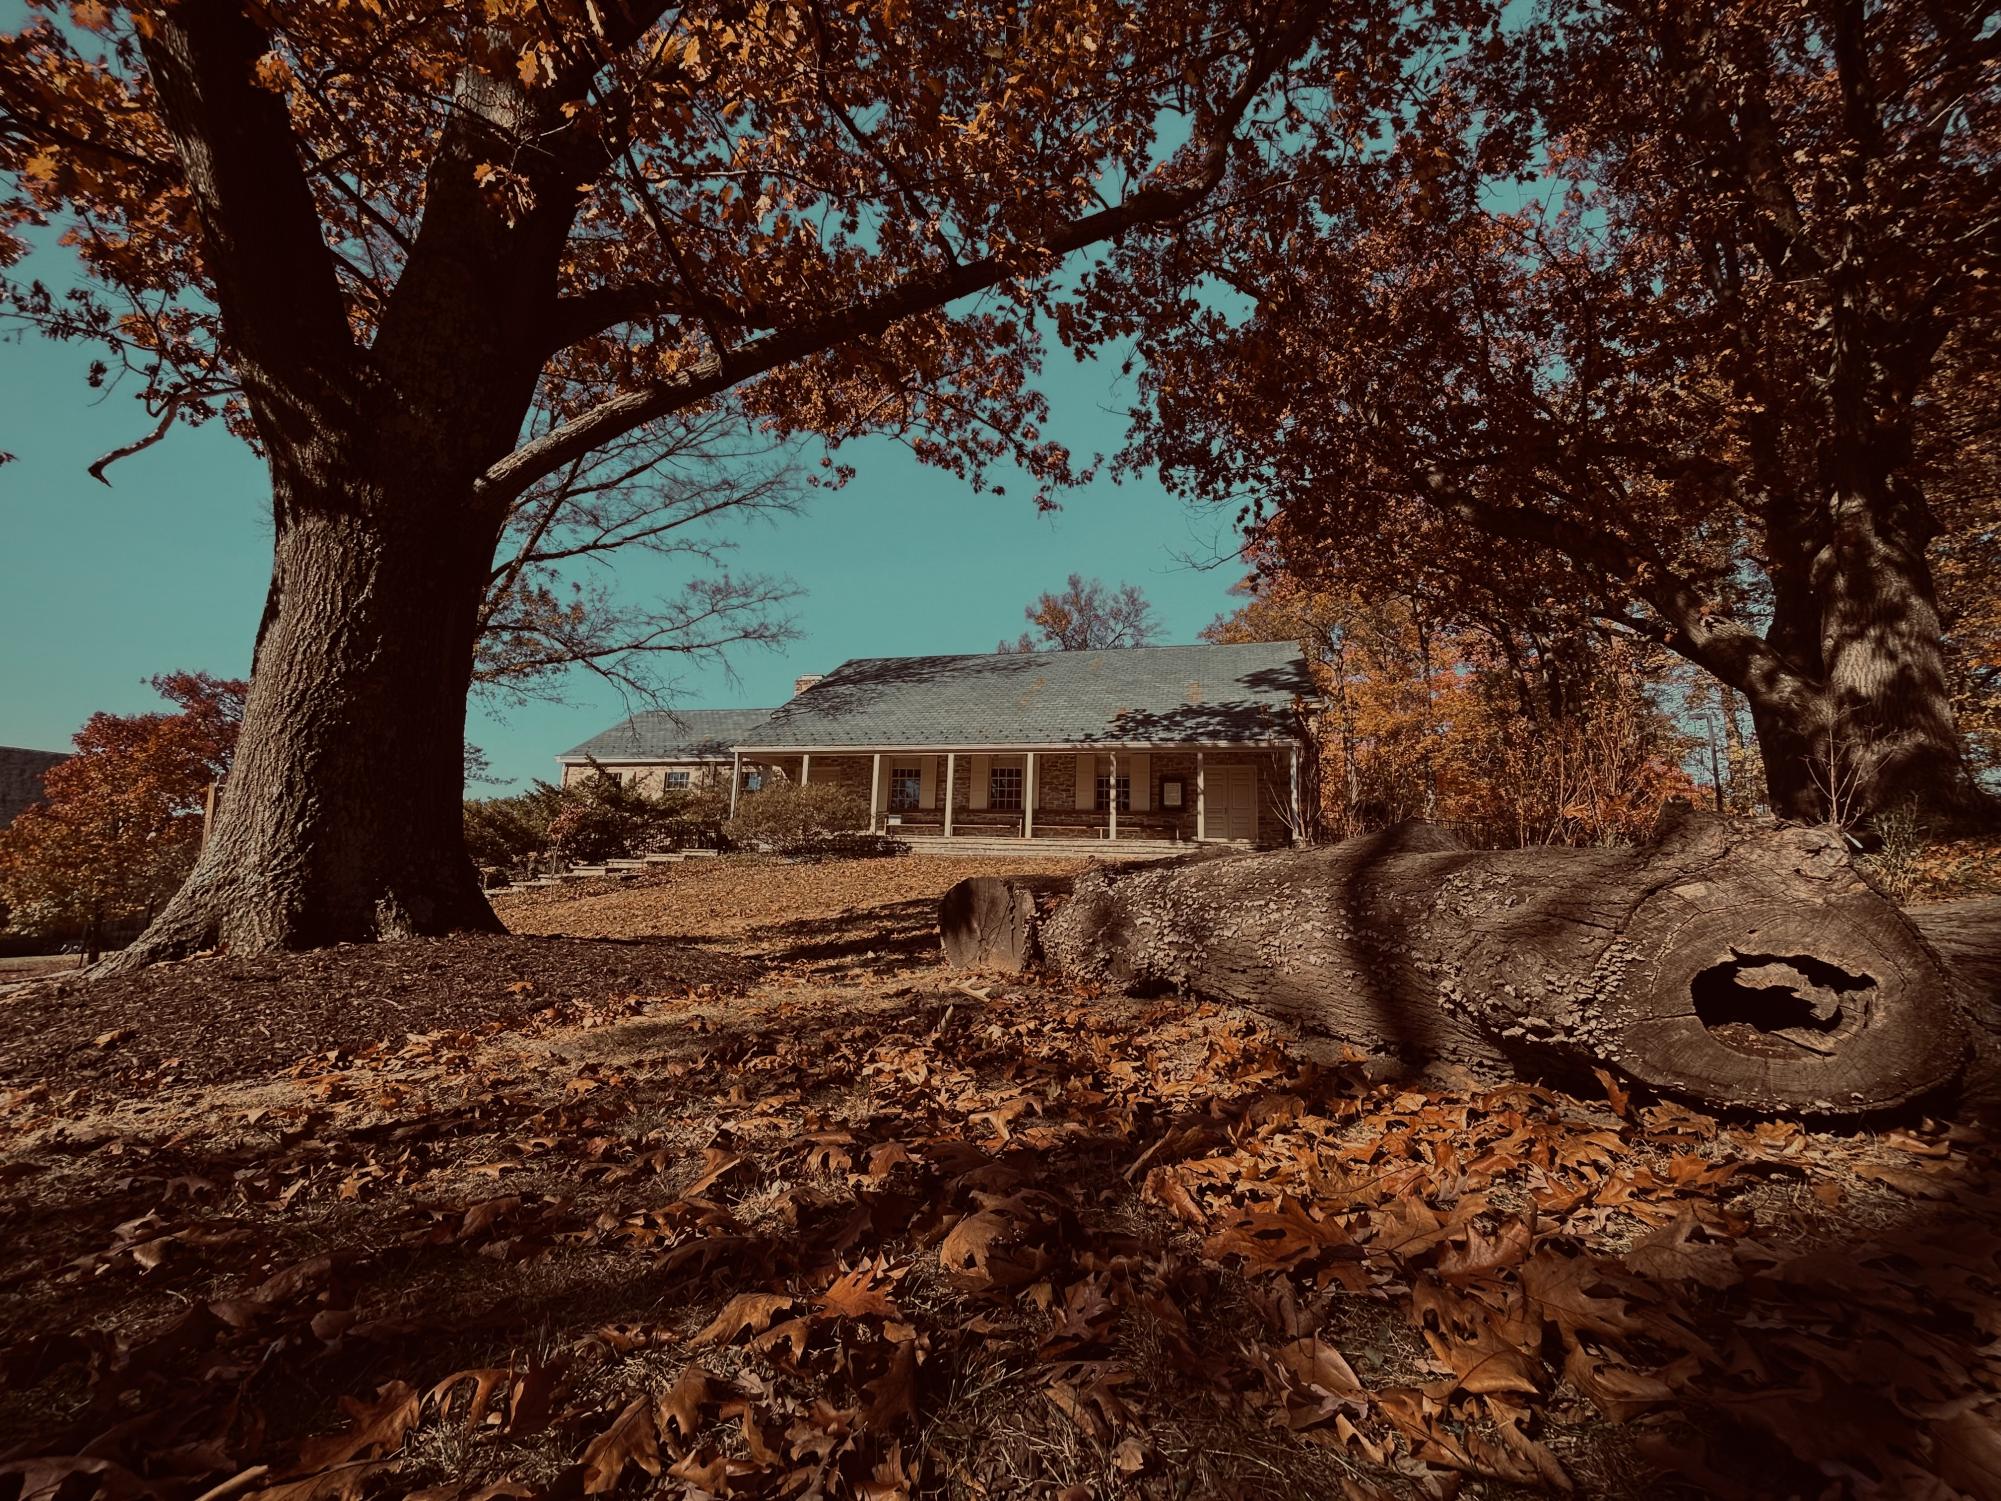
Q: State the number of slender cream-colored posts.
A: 8